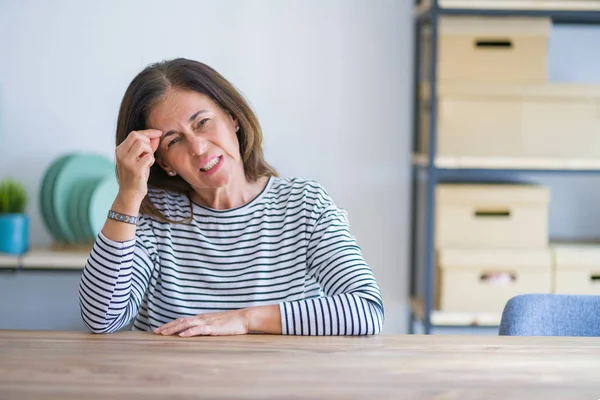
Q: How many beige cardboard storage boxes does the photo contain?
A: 5